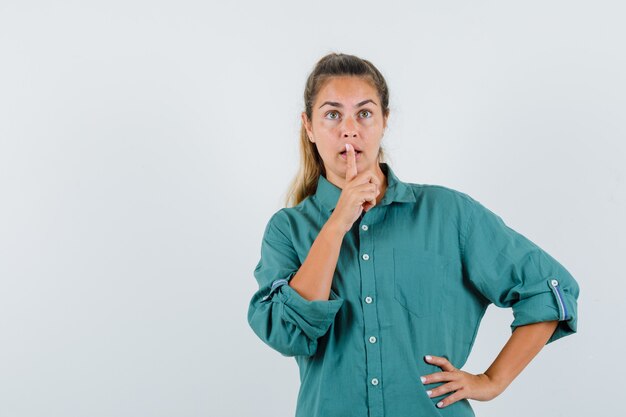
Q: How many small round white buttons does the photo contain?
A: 6